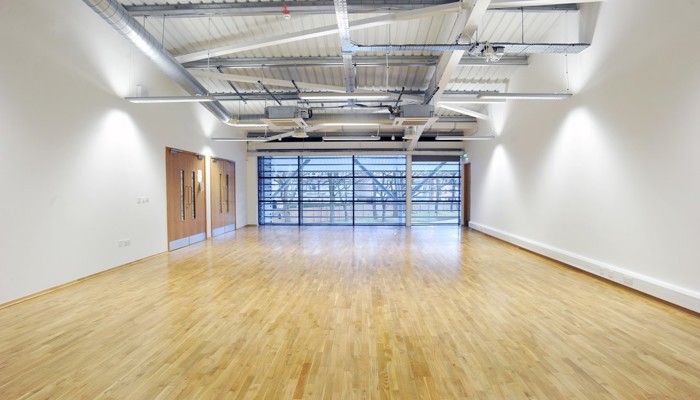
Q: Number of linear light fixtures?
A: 6